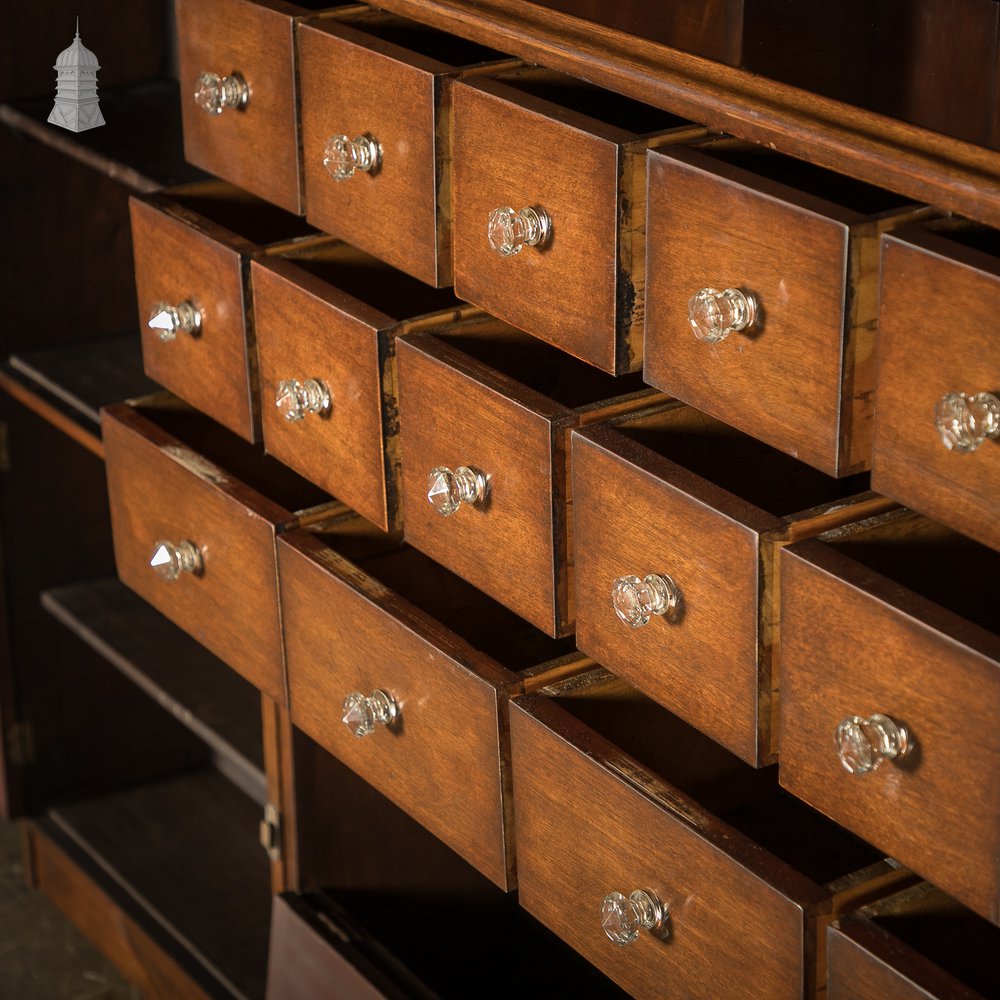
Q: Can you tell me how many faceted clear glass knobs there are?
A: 13